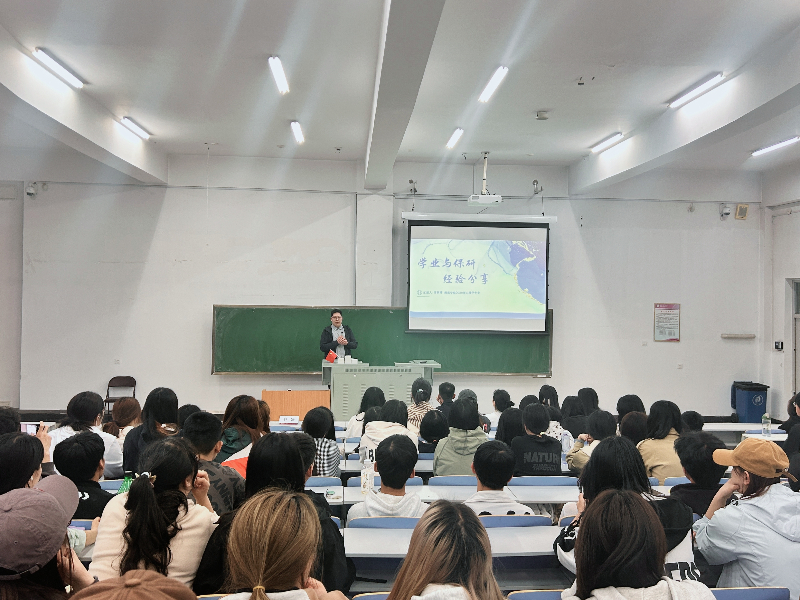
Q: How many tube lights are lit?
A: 9